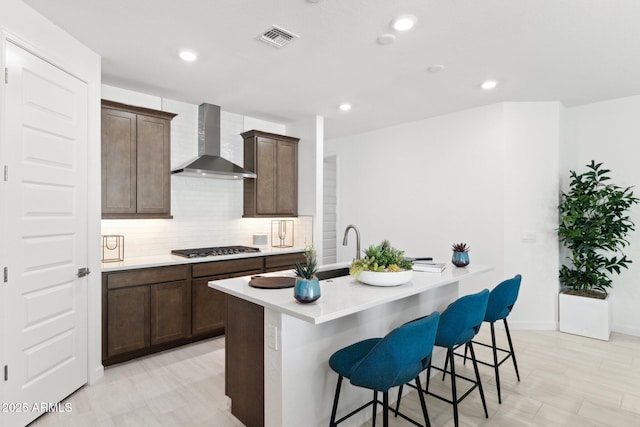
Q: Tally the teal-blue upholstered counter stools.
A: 3